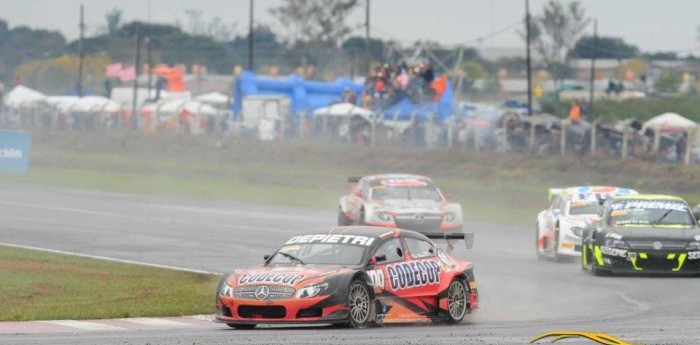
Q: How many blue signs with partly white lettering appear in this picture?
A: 1